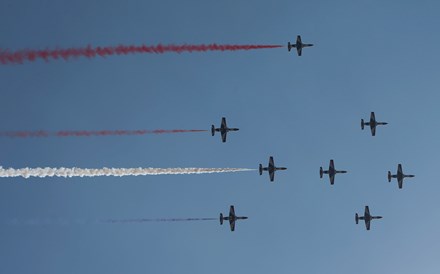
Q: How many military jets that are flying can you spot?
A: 8